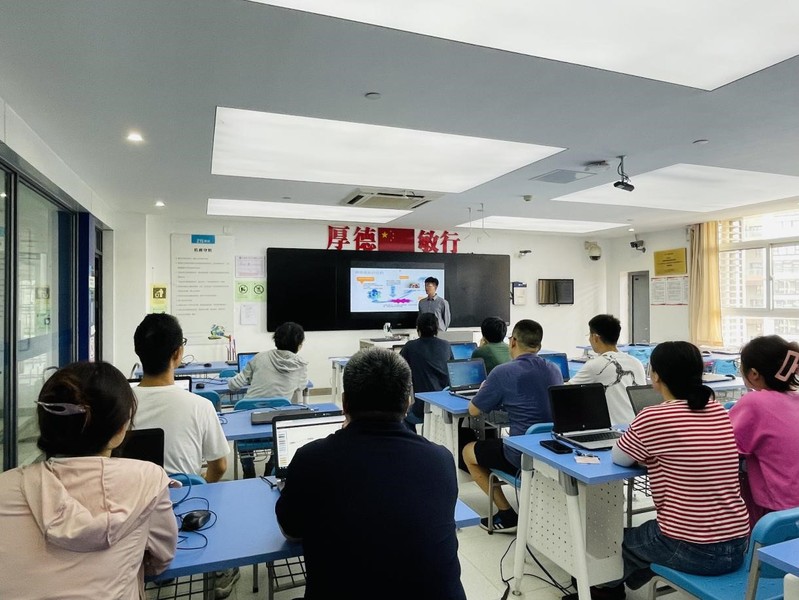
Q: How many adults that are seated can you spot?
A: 10